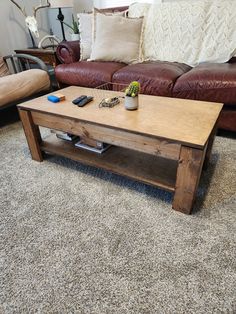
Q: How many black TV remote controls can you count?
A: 2